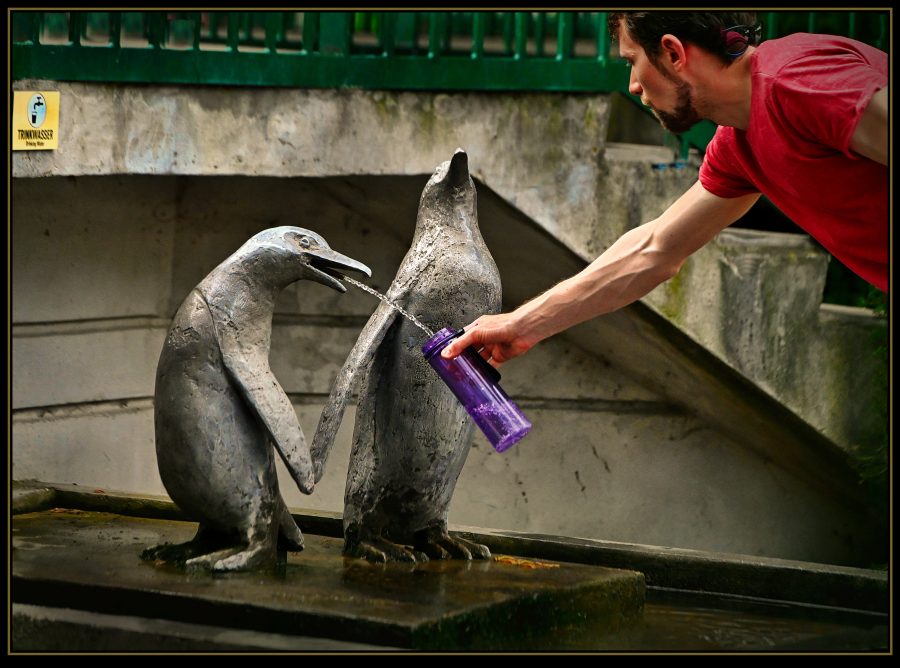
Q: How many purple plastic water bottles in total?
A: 1